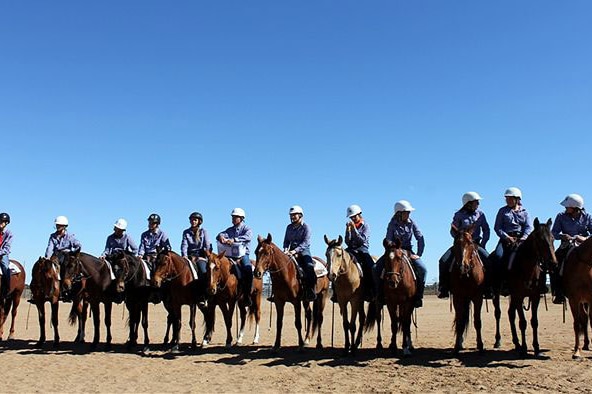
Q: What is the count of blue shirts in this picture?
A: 12